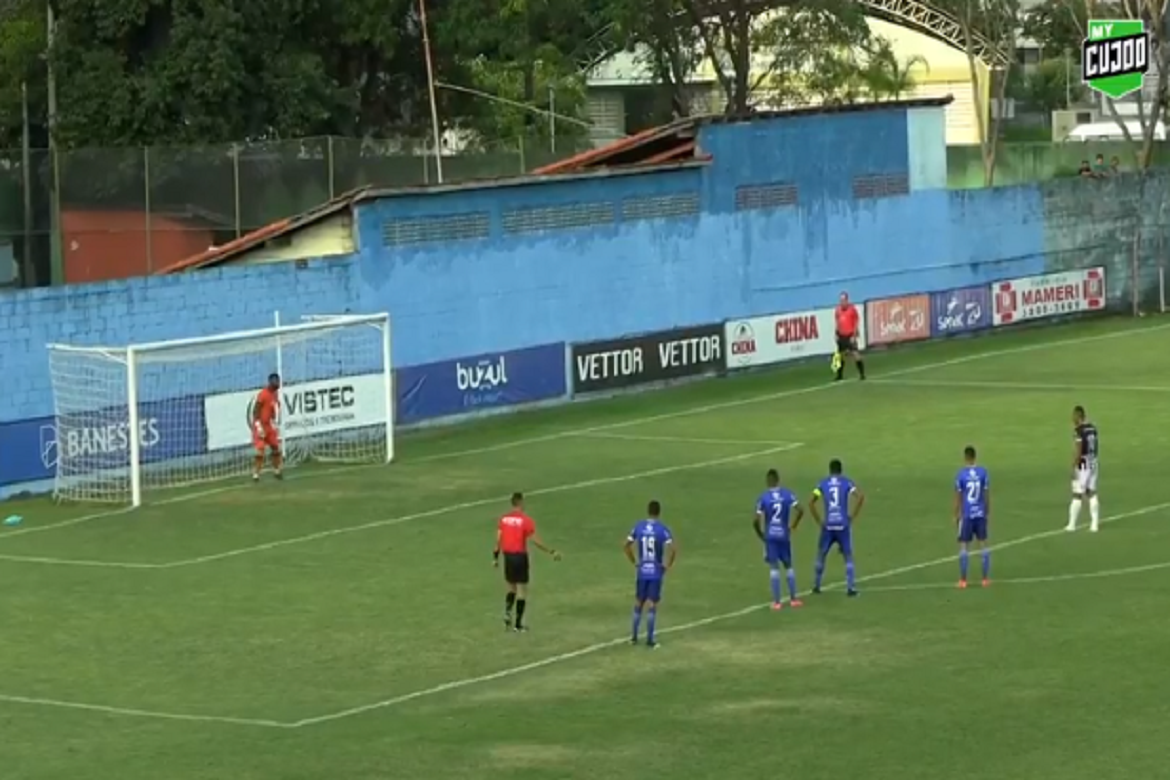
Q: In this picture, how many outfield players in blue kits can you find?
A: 4